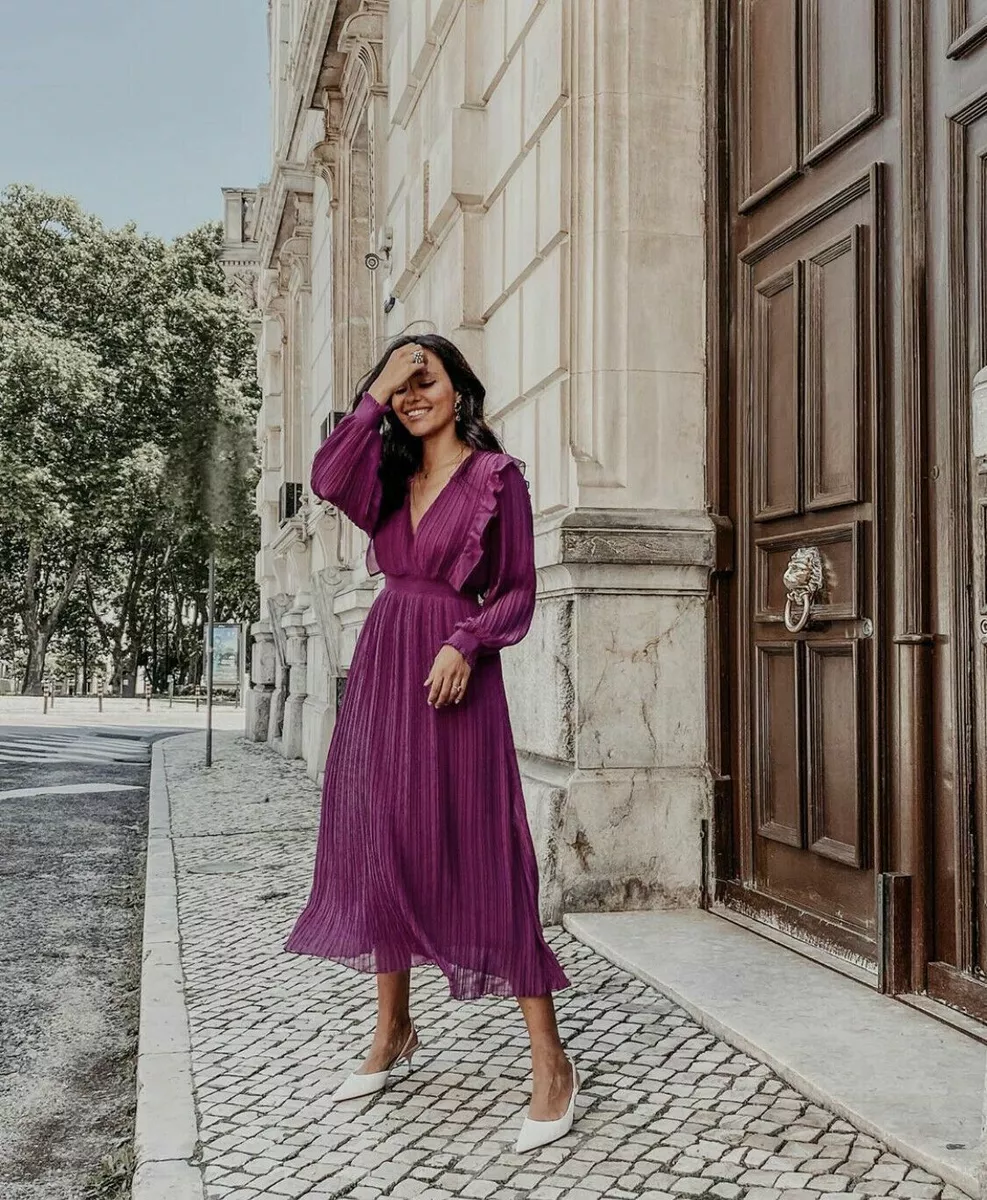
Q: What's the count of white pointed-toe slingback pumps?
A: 2